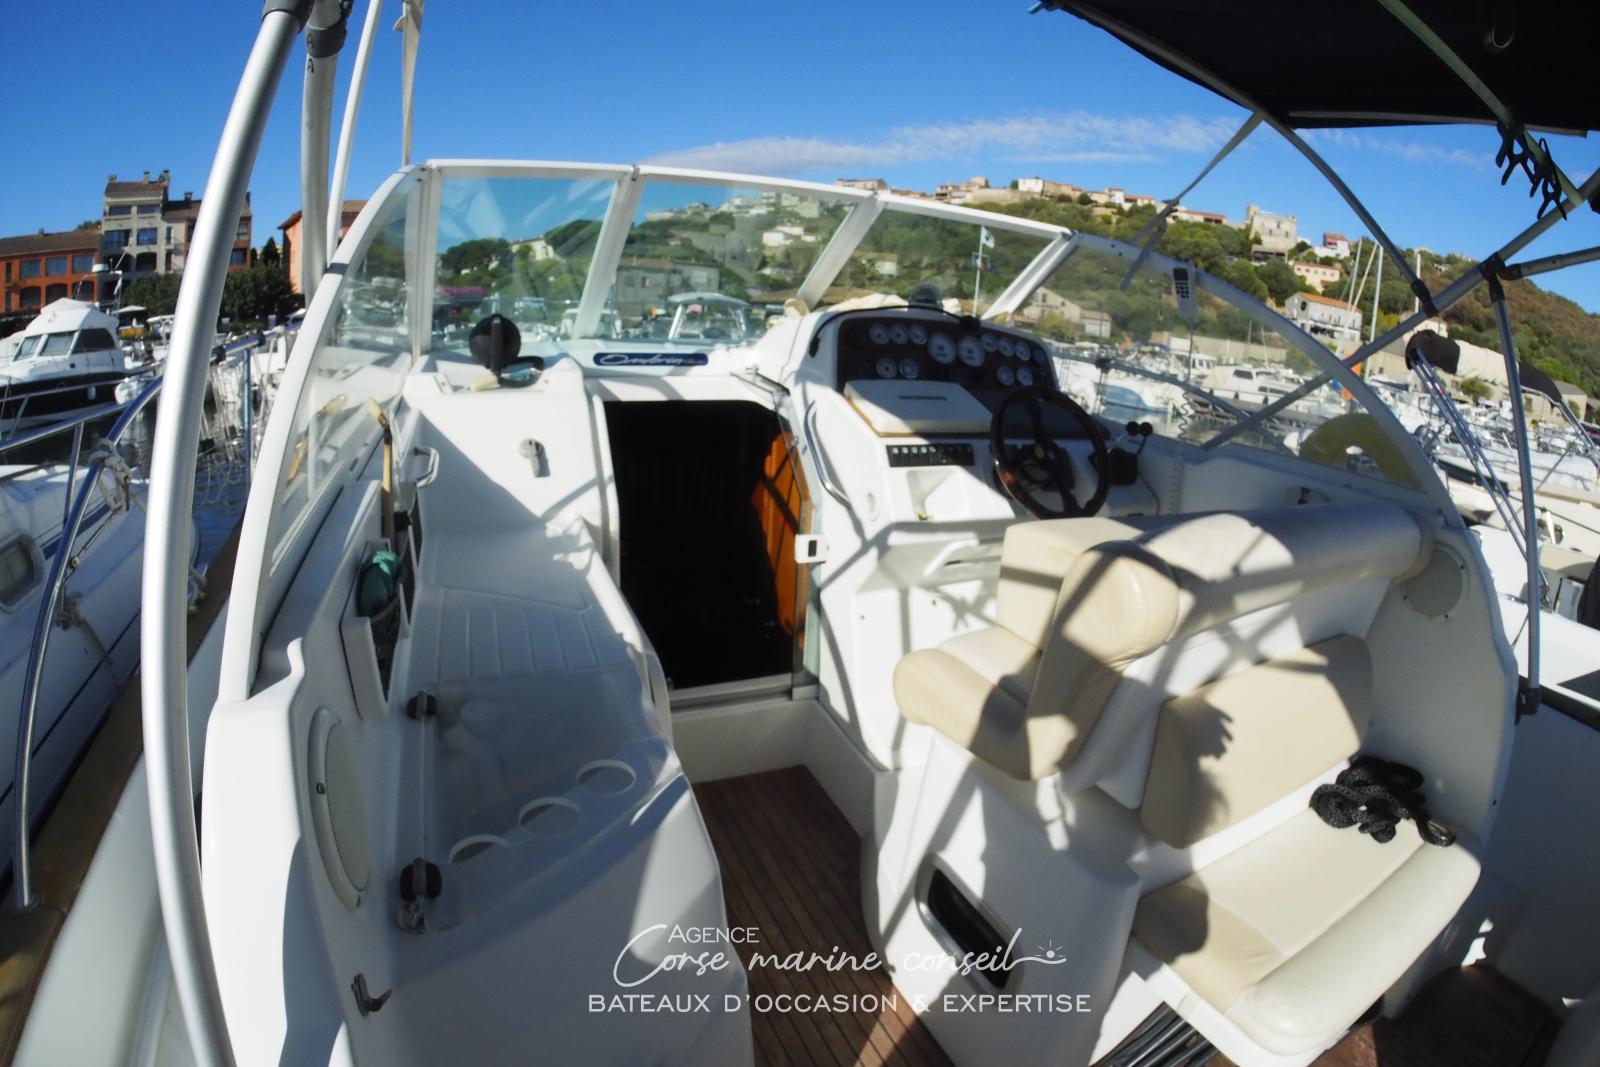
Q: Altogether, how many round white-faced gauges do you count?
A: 12